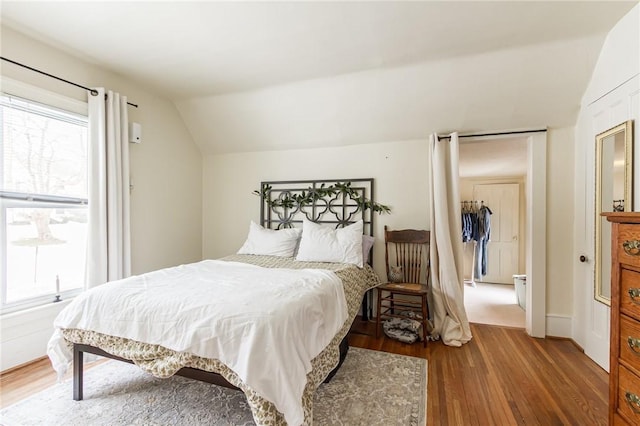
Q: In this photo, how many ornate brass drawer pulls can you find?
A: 4